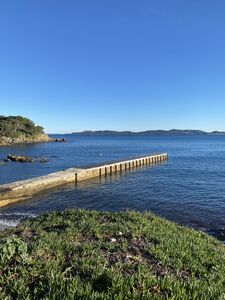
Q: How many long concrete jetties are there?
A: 1